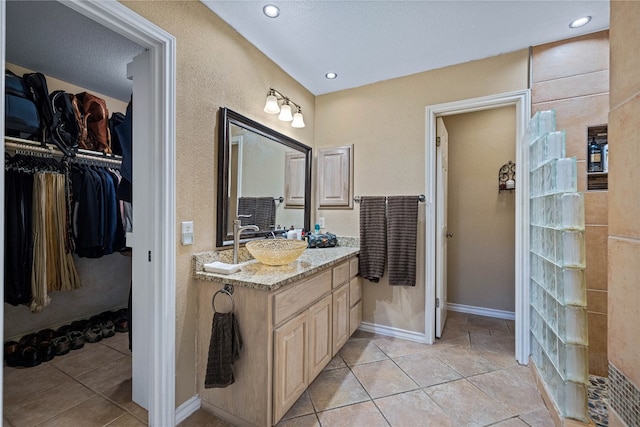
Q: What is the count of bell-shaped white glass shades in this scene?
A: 3